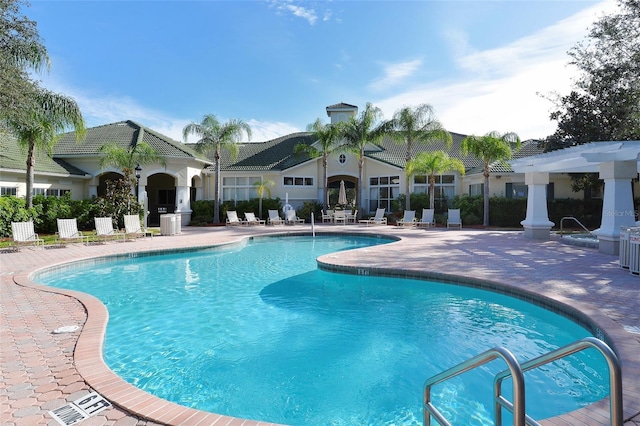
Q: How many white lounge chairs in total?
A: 12